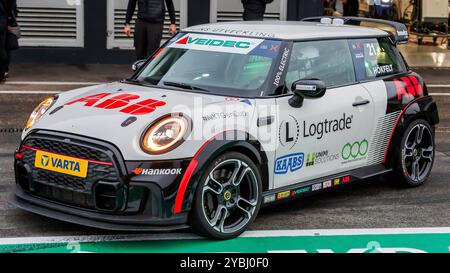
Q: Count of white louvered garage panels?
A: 3